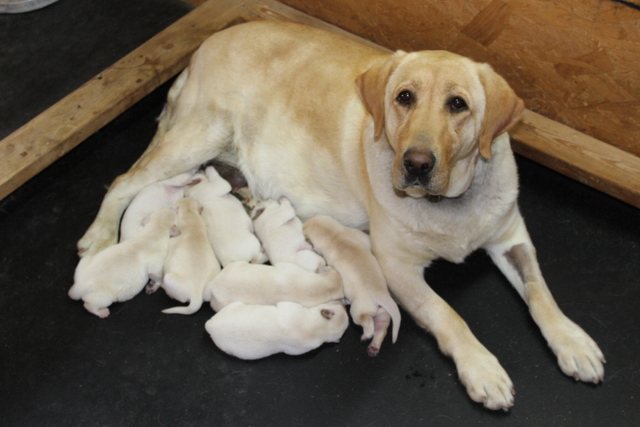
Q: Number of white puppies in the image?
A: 8